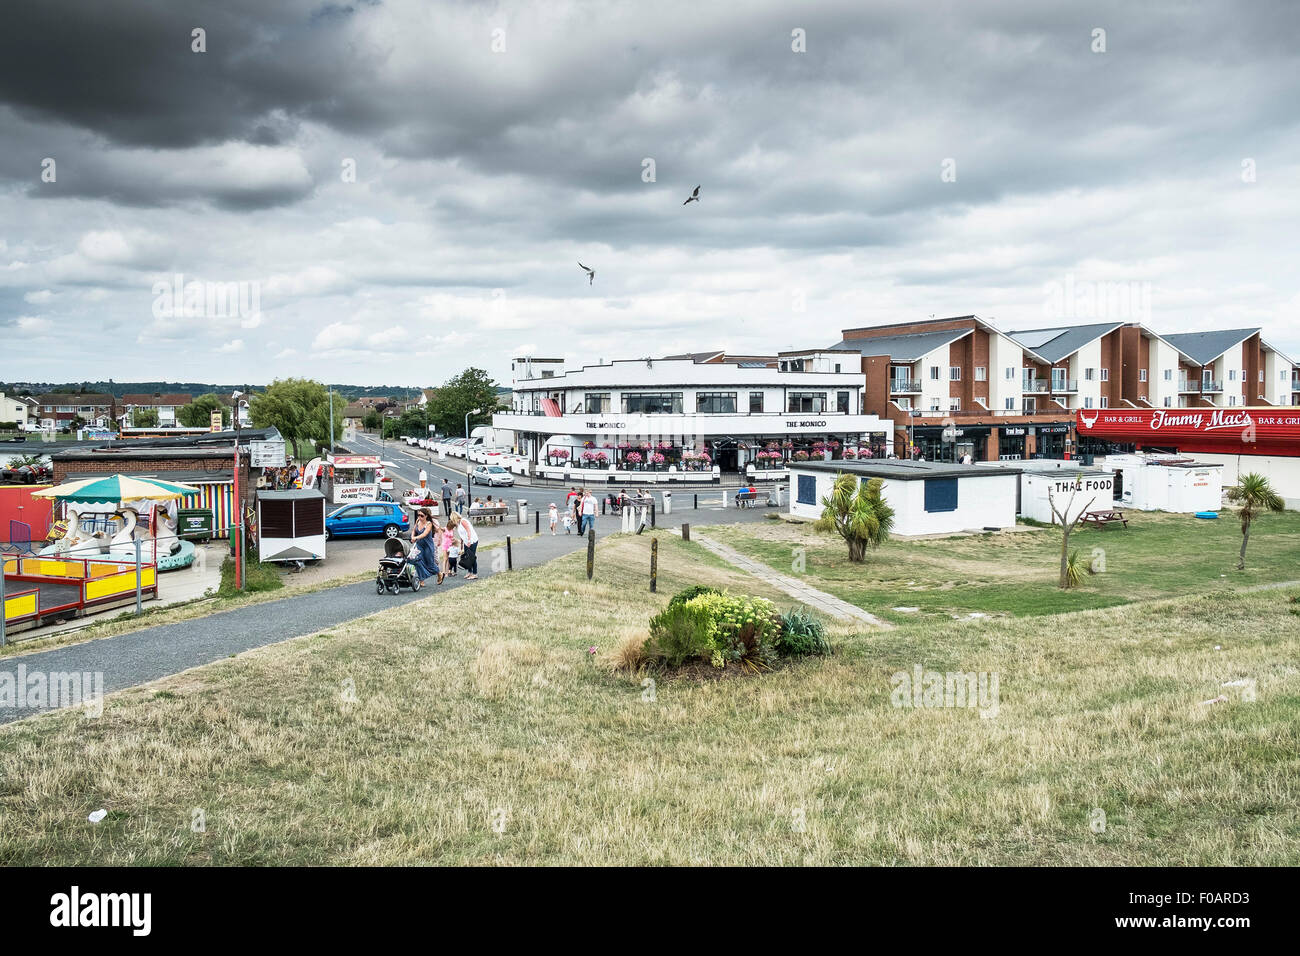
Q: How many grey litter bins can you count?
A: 3